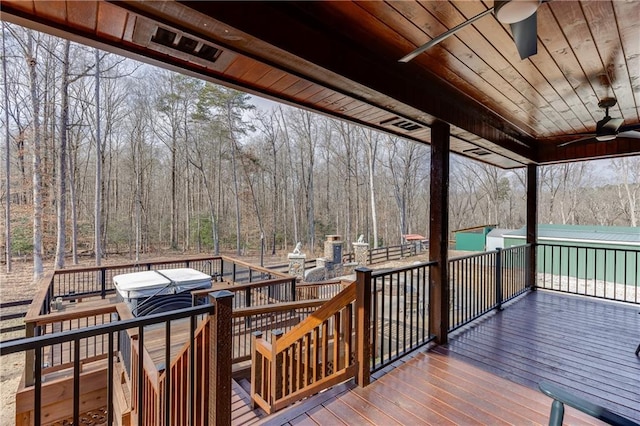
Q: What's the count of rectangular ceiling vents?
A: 3